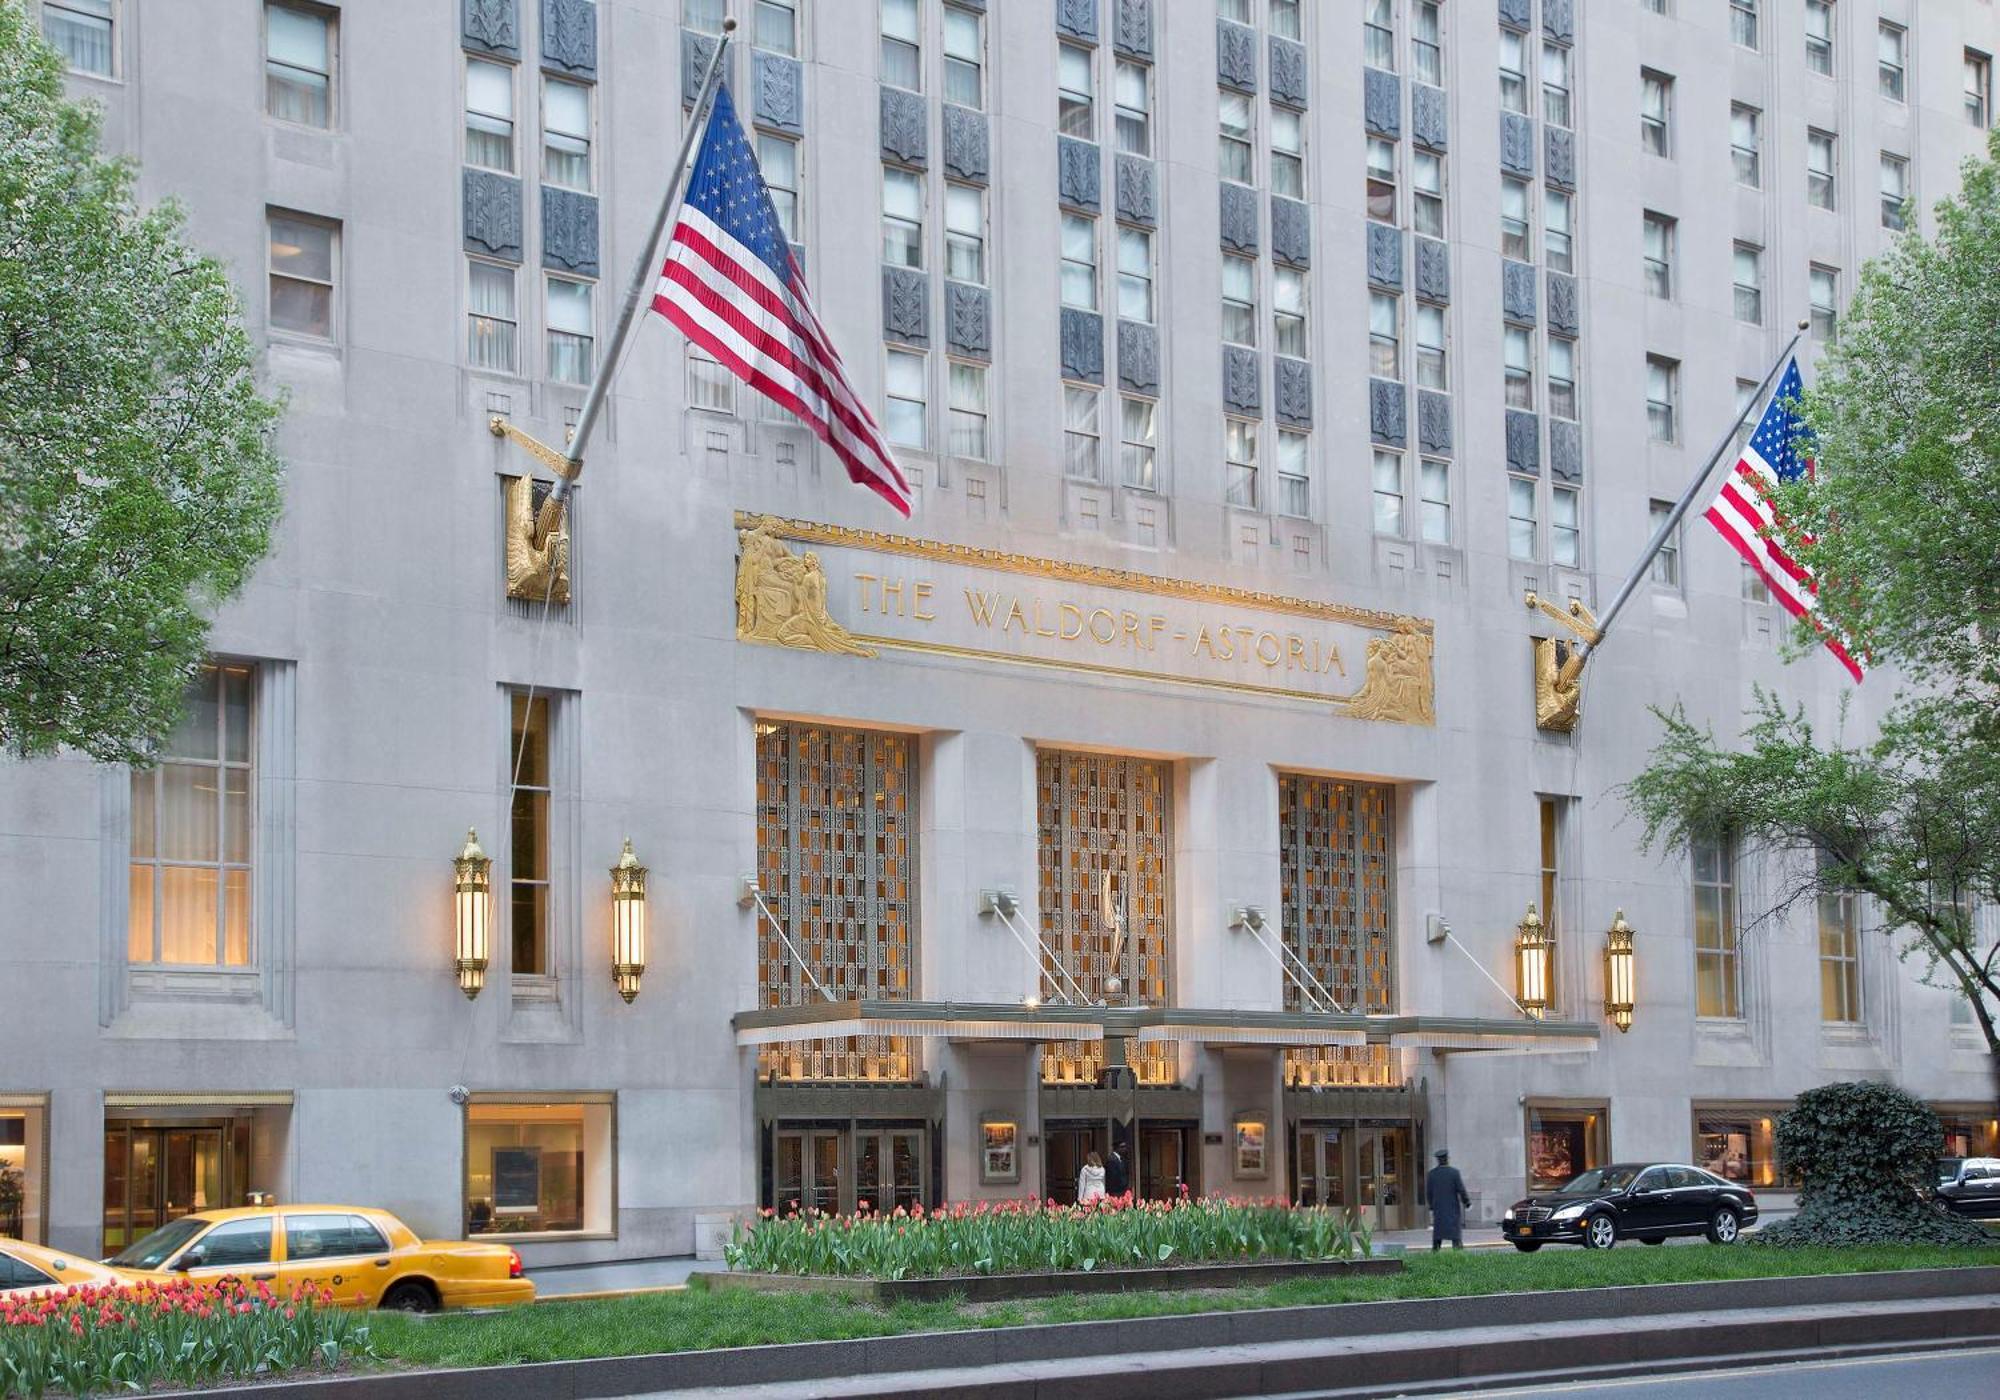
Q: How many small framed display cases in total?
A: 2